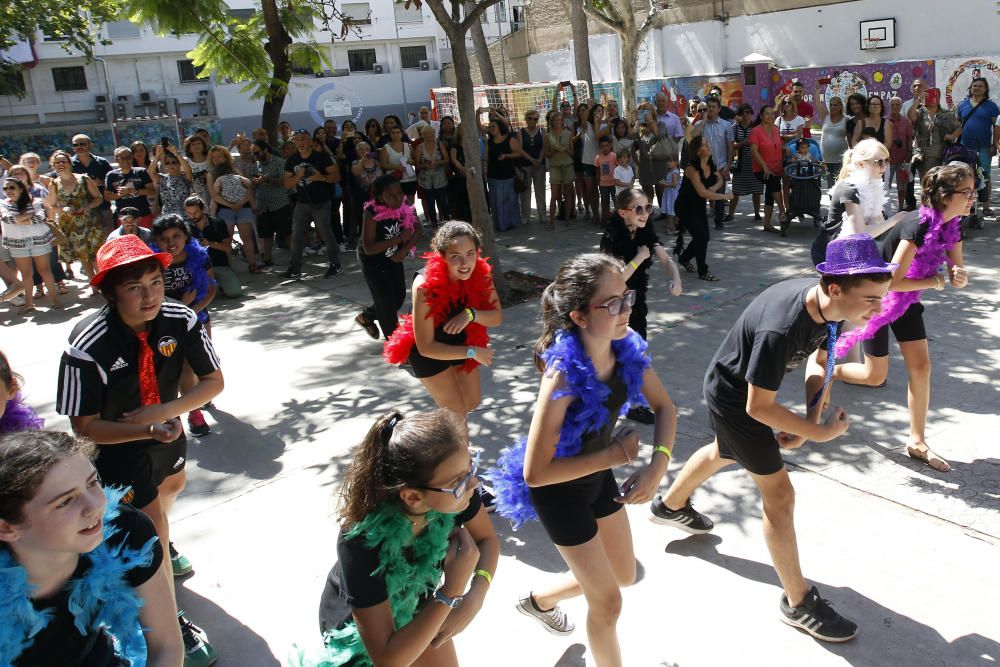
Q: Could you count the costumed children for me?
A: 12